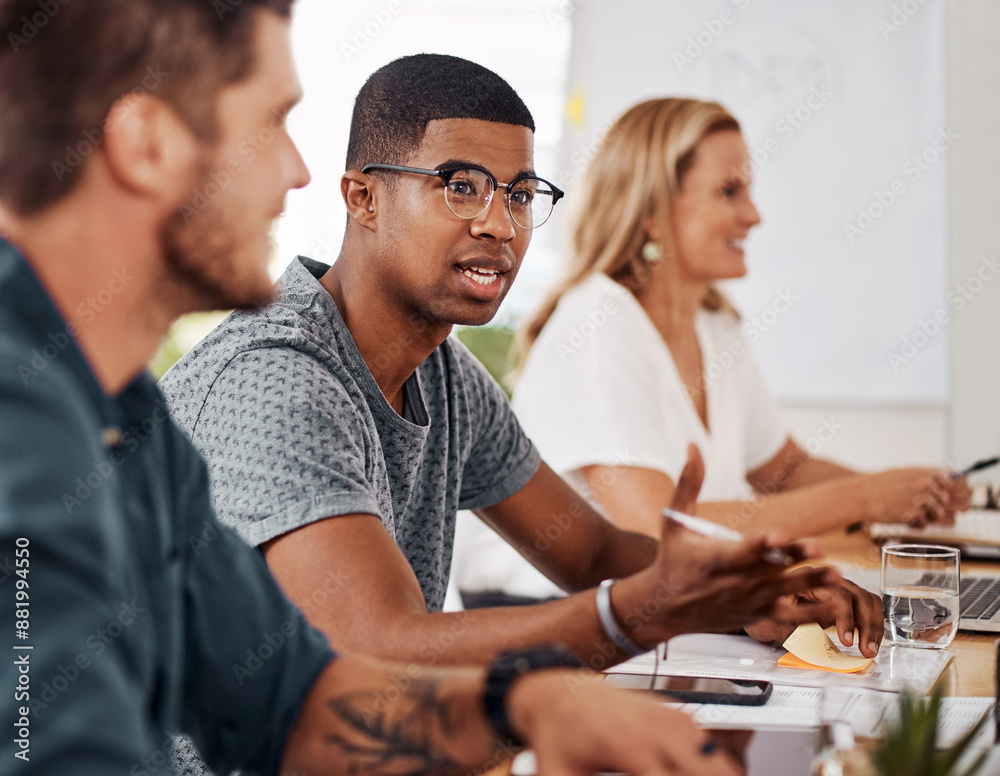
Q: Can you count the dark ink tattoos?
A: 1